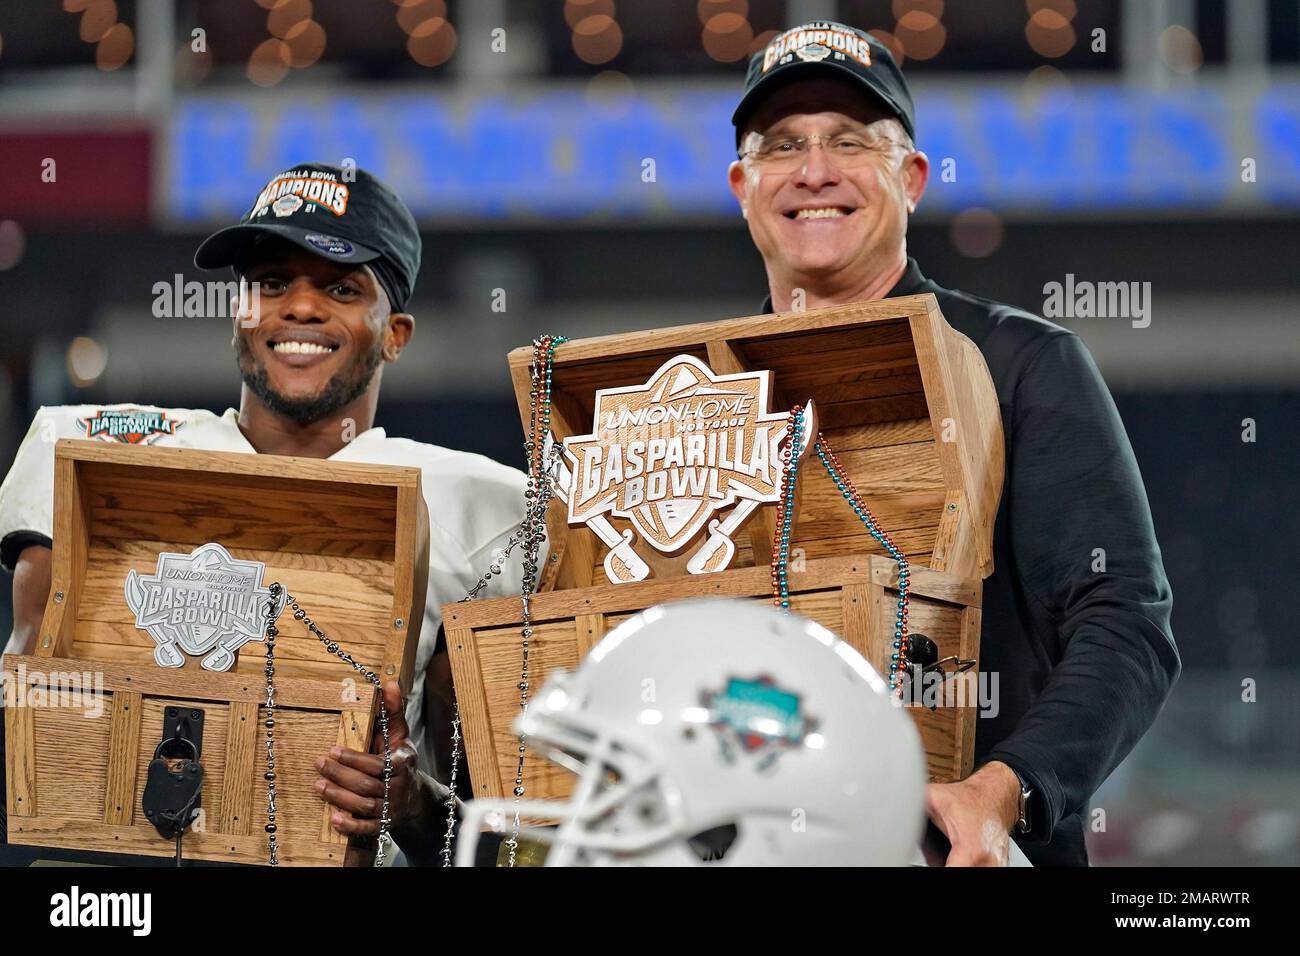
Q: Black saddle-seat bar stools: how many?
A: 0